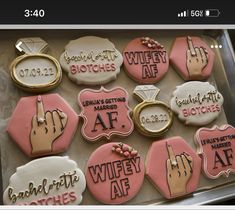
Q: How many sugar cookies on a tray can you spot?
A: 12